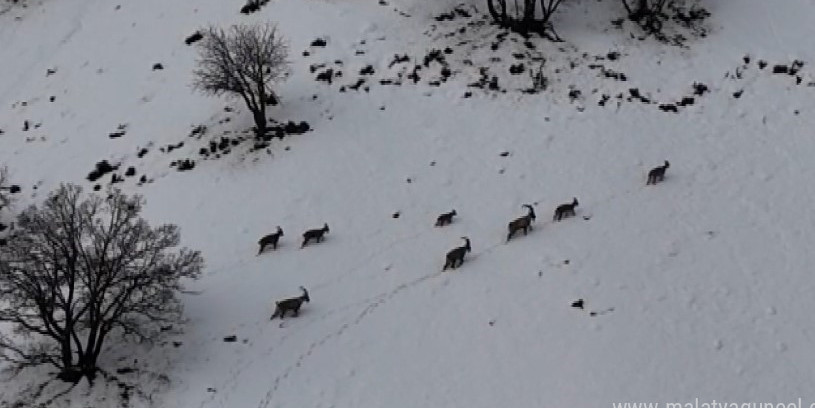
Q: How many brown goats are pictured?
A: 8